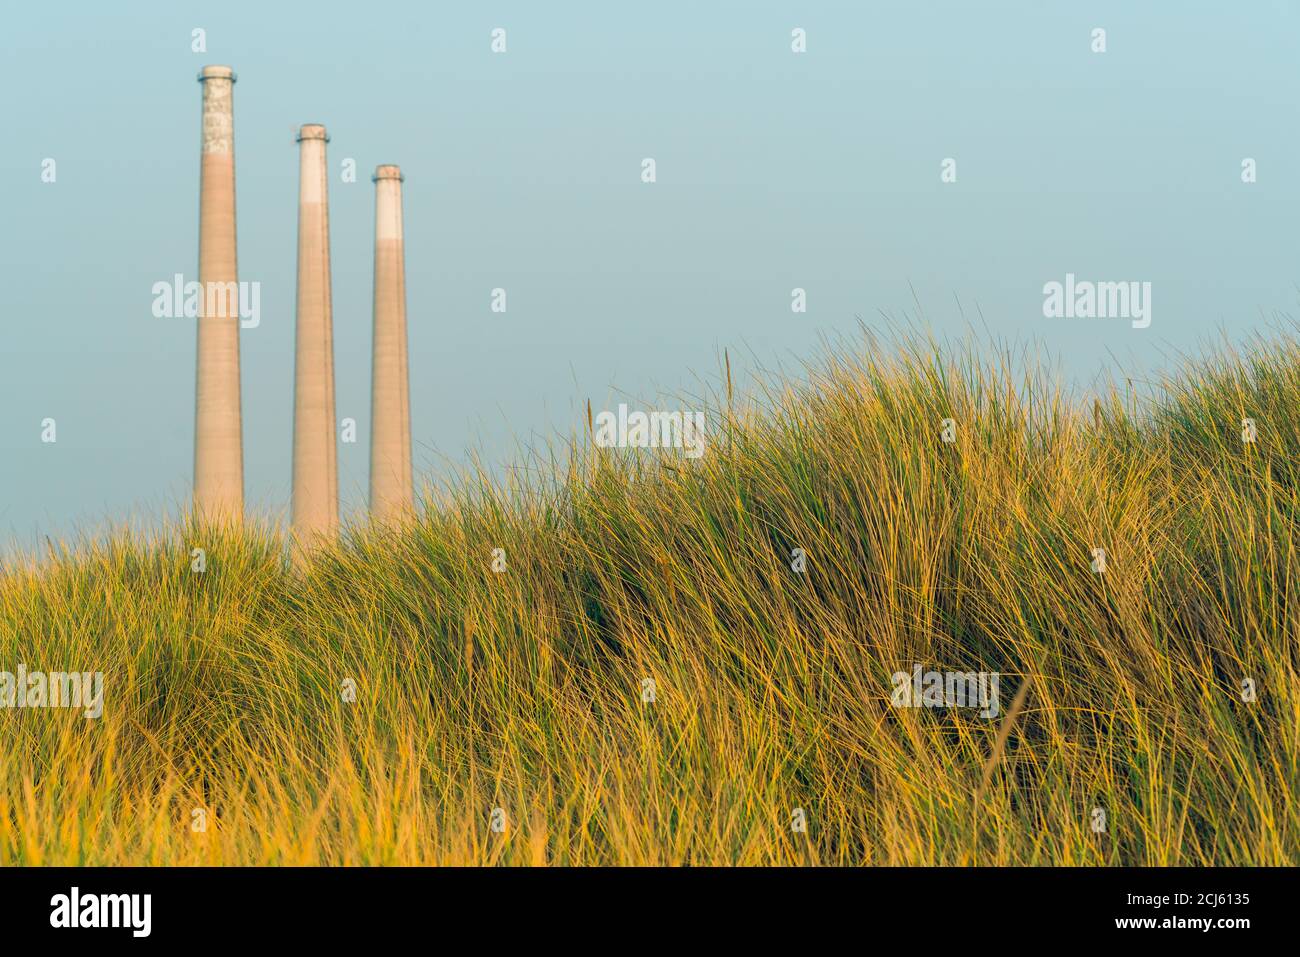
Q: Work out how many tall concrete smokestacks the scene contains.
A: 3